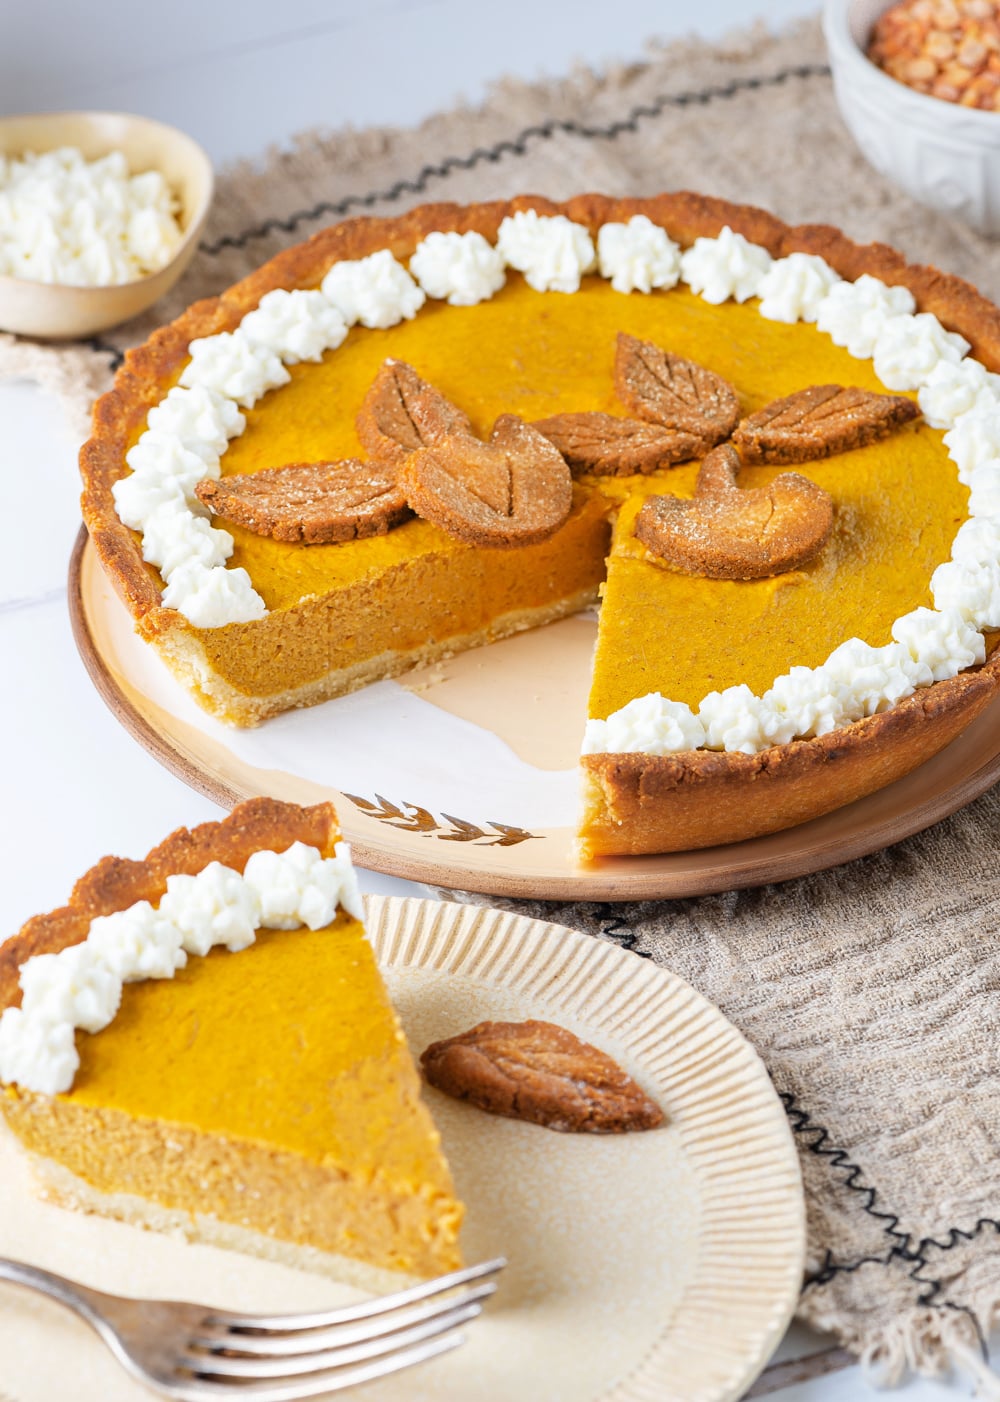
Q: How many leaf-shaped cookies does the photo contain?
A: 6